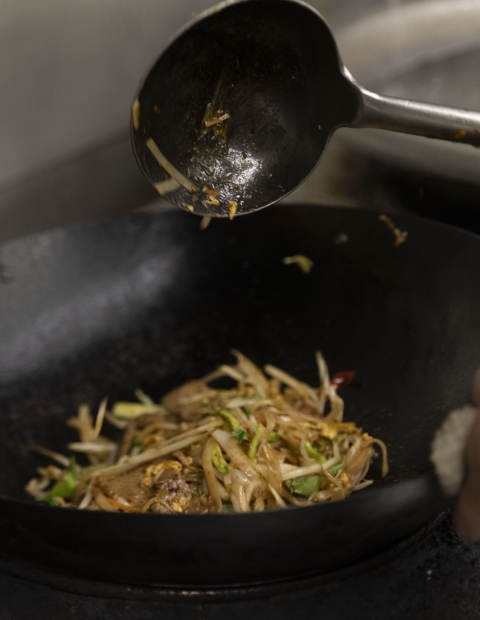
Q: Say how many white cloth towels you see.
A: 1